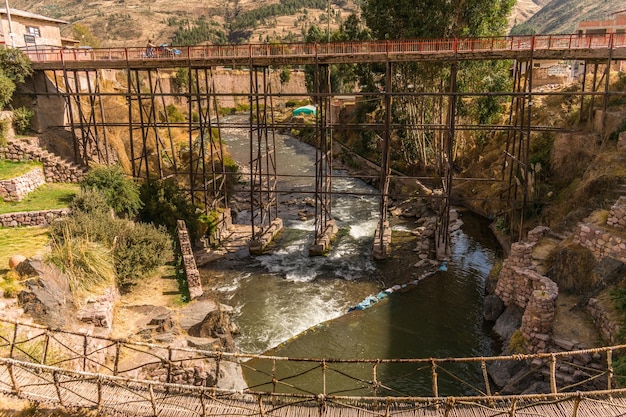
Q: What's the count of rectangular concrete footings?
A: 4